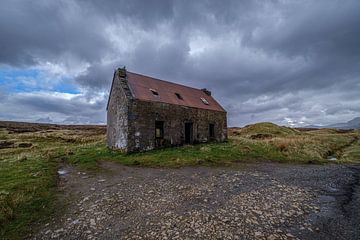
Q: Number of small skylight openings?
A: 3